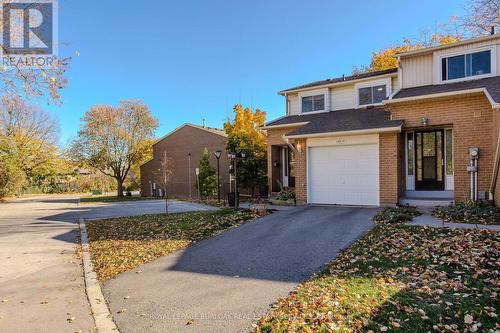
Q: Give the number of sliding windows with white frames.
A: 3